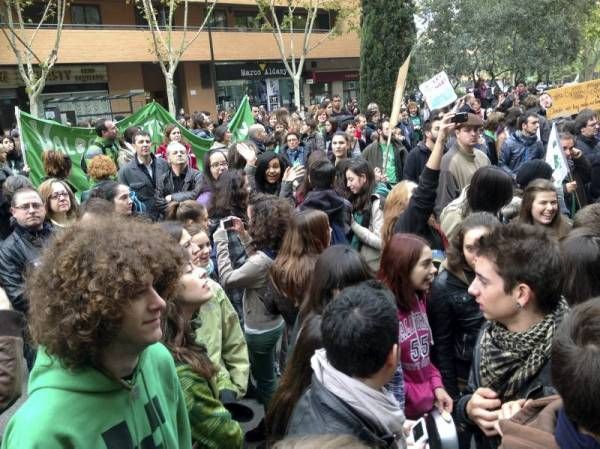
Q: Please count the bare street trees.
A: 3